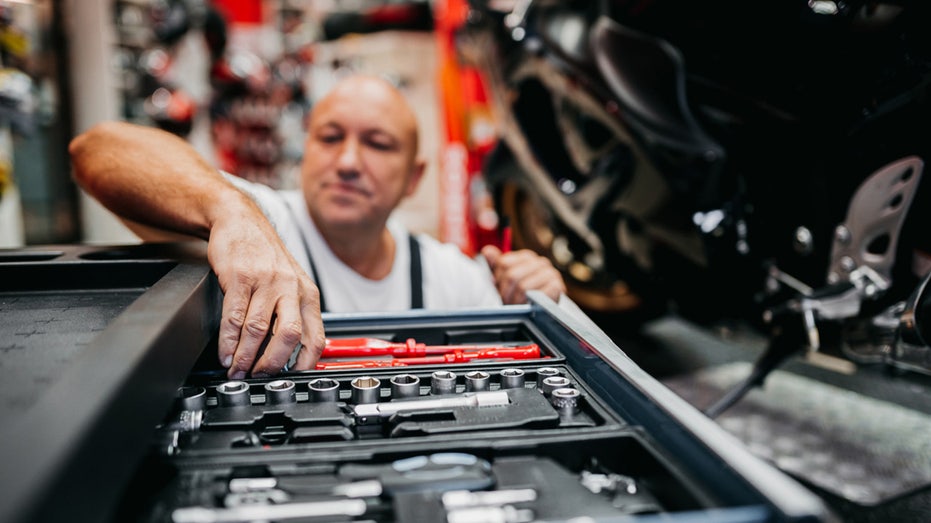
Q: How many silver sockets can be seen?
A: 12